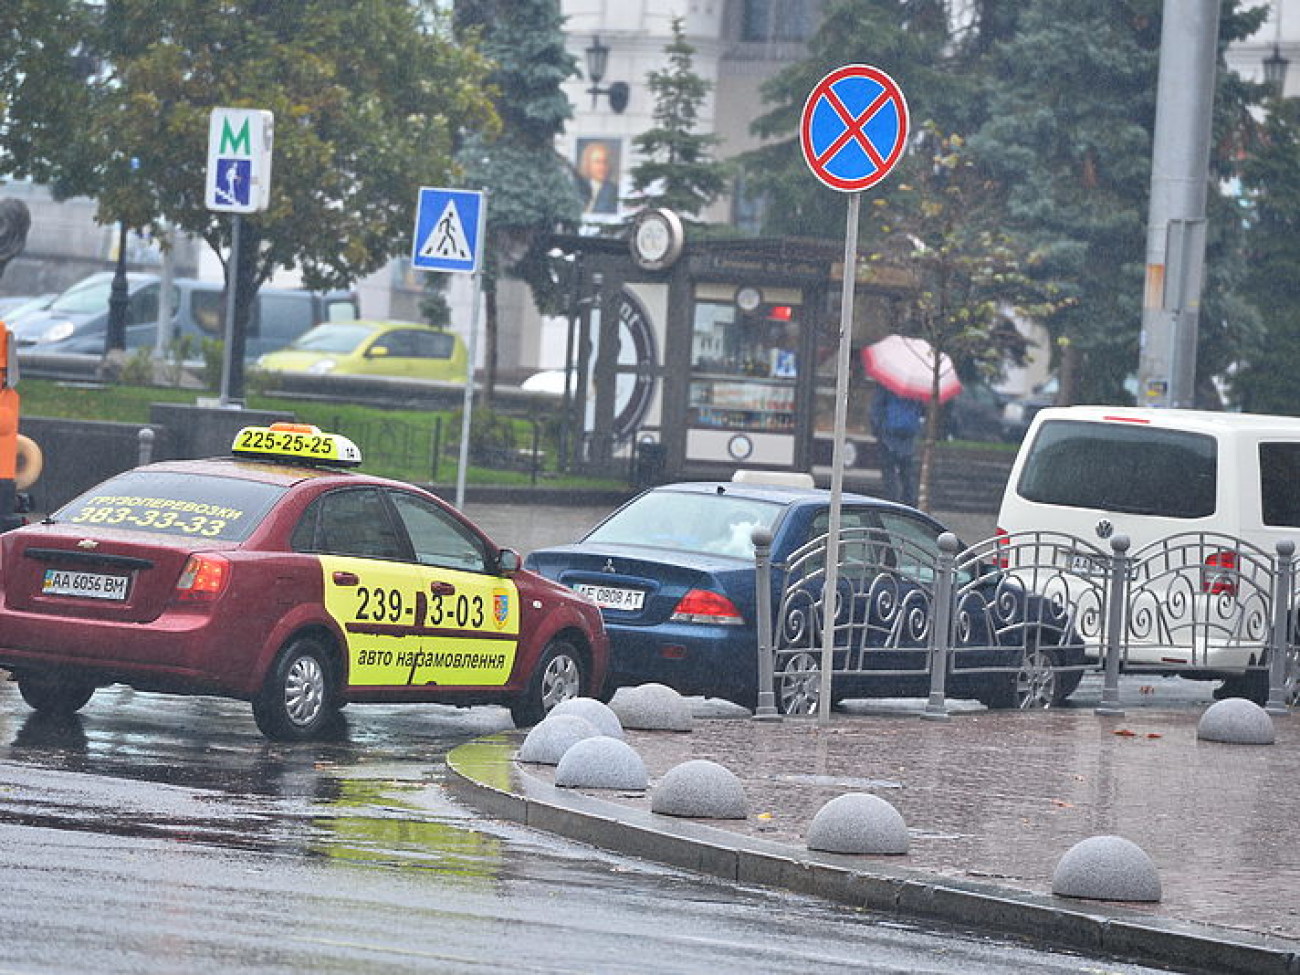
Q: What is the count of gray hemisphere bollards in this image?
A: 8